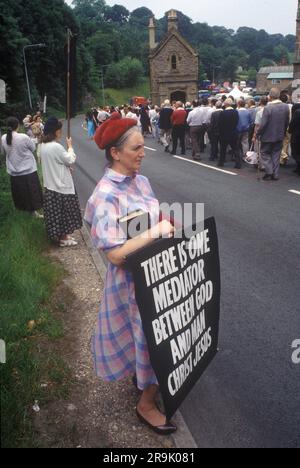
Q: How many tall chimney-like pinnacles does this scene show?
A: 2